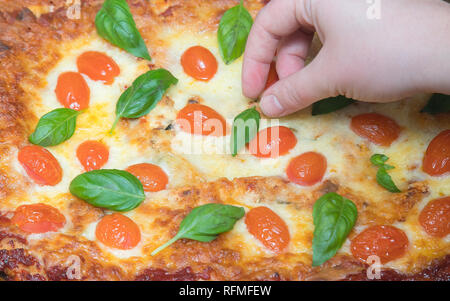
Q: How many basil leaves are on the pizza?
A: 11